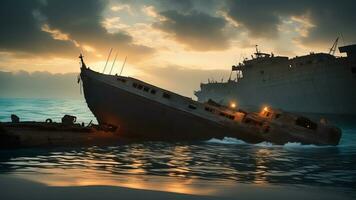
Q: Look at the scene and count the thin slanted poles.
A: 3